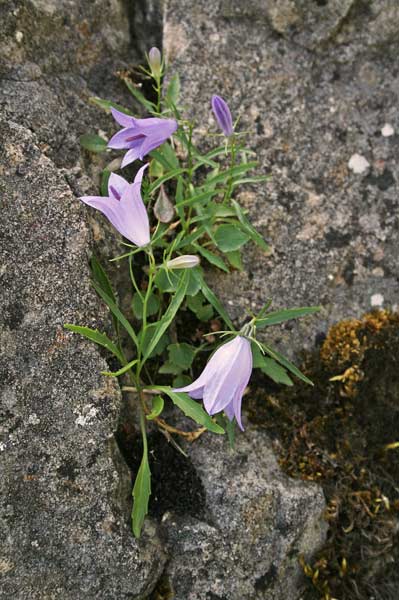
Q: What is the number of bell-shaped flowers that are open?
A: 3